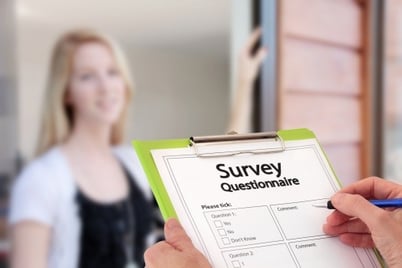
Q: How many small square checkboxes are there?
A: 4